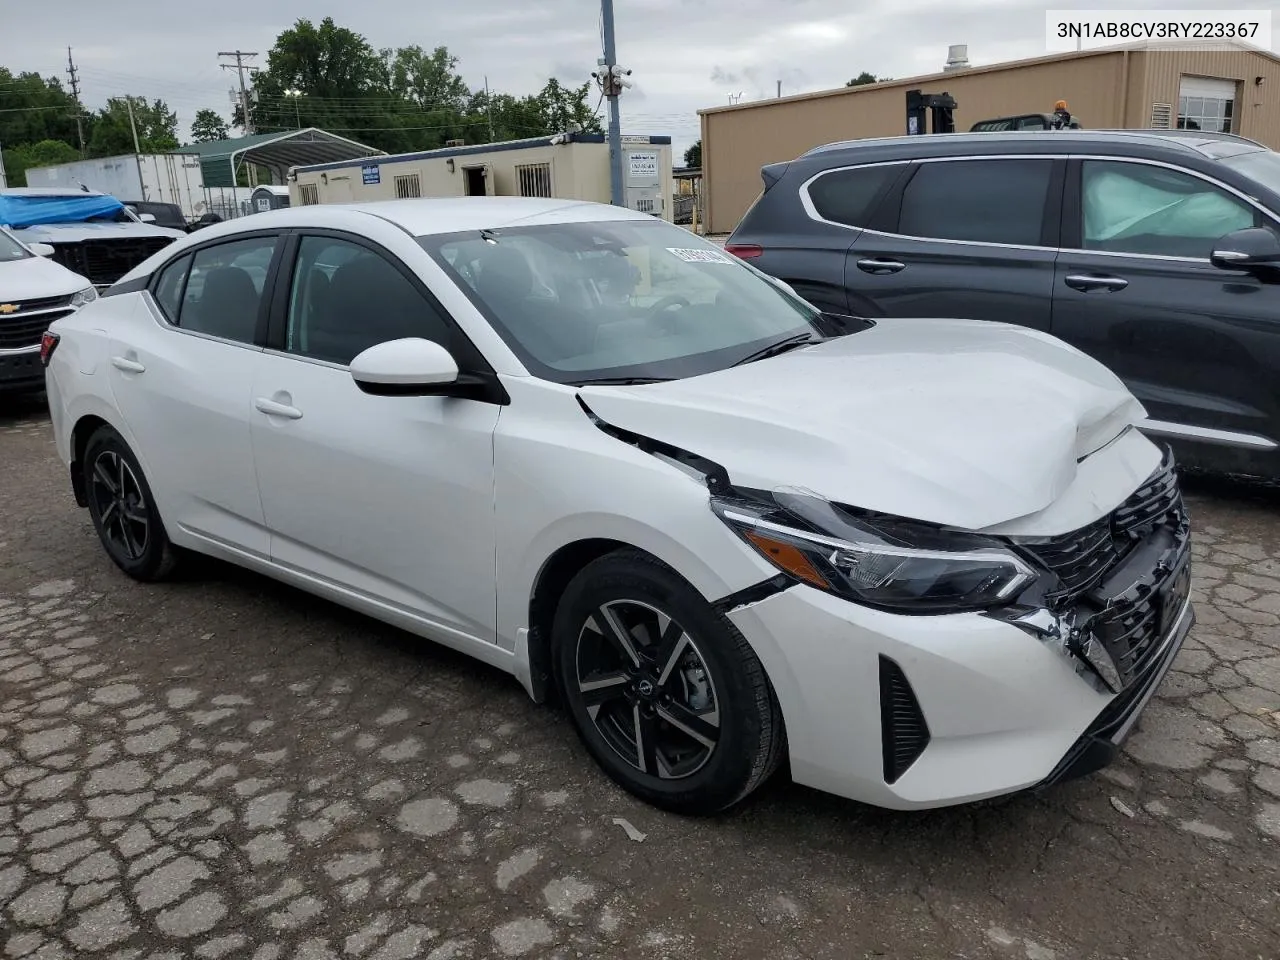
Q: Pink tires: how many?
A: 0